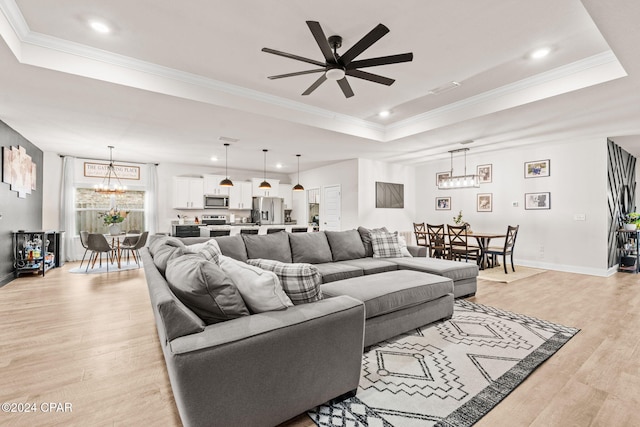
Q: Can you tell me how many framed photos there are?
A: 6